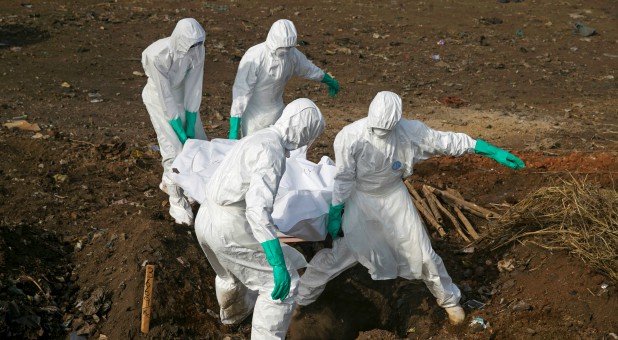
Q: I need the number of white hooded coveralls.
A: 4